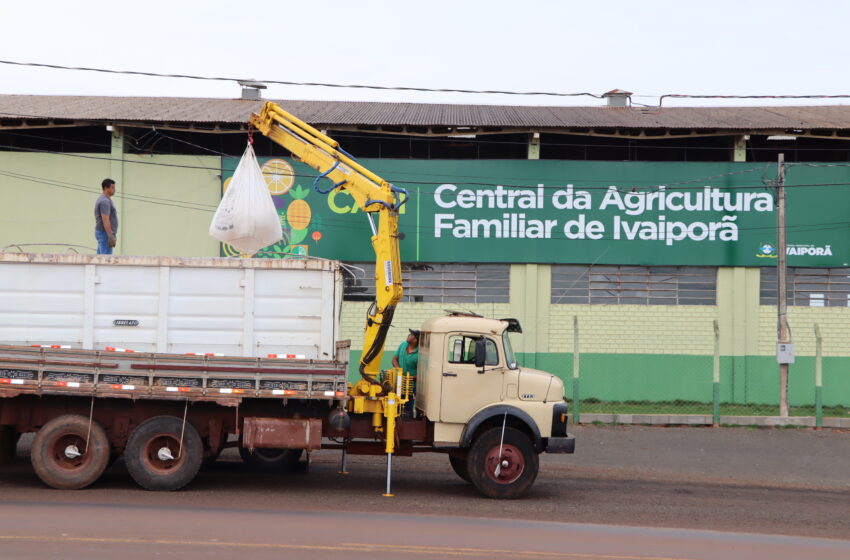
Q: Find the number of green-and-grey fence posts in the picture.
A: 3